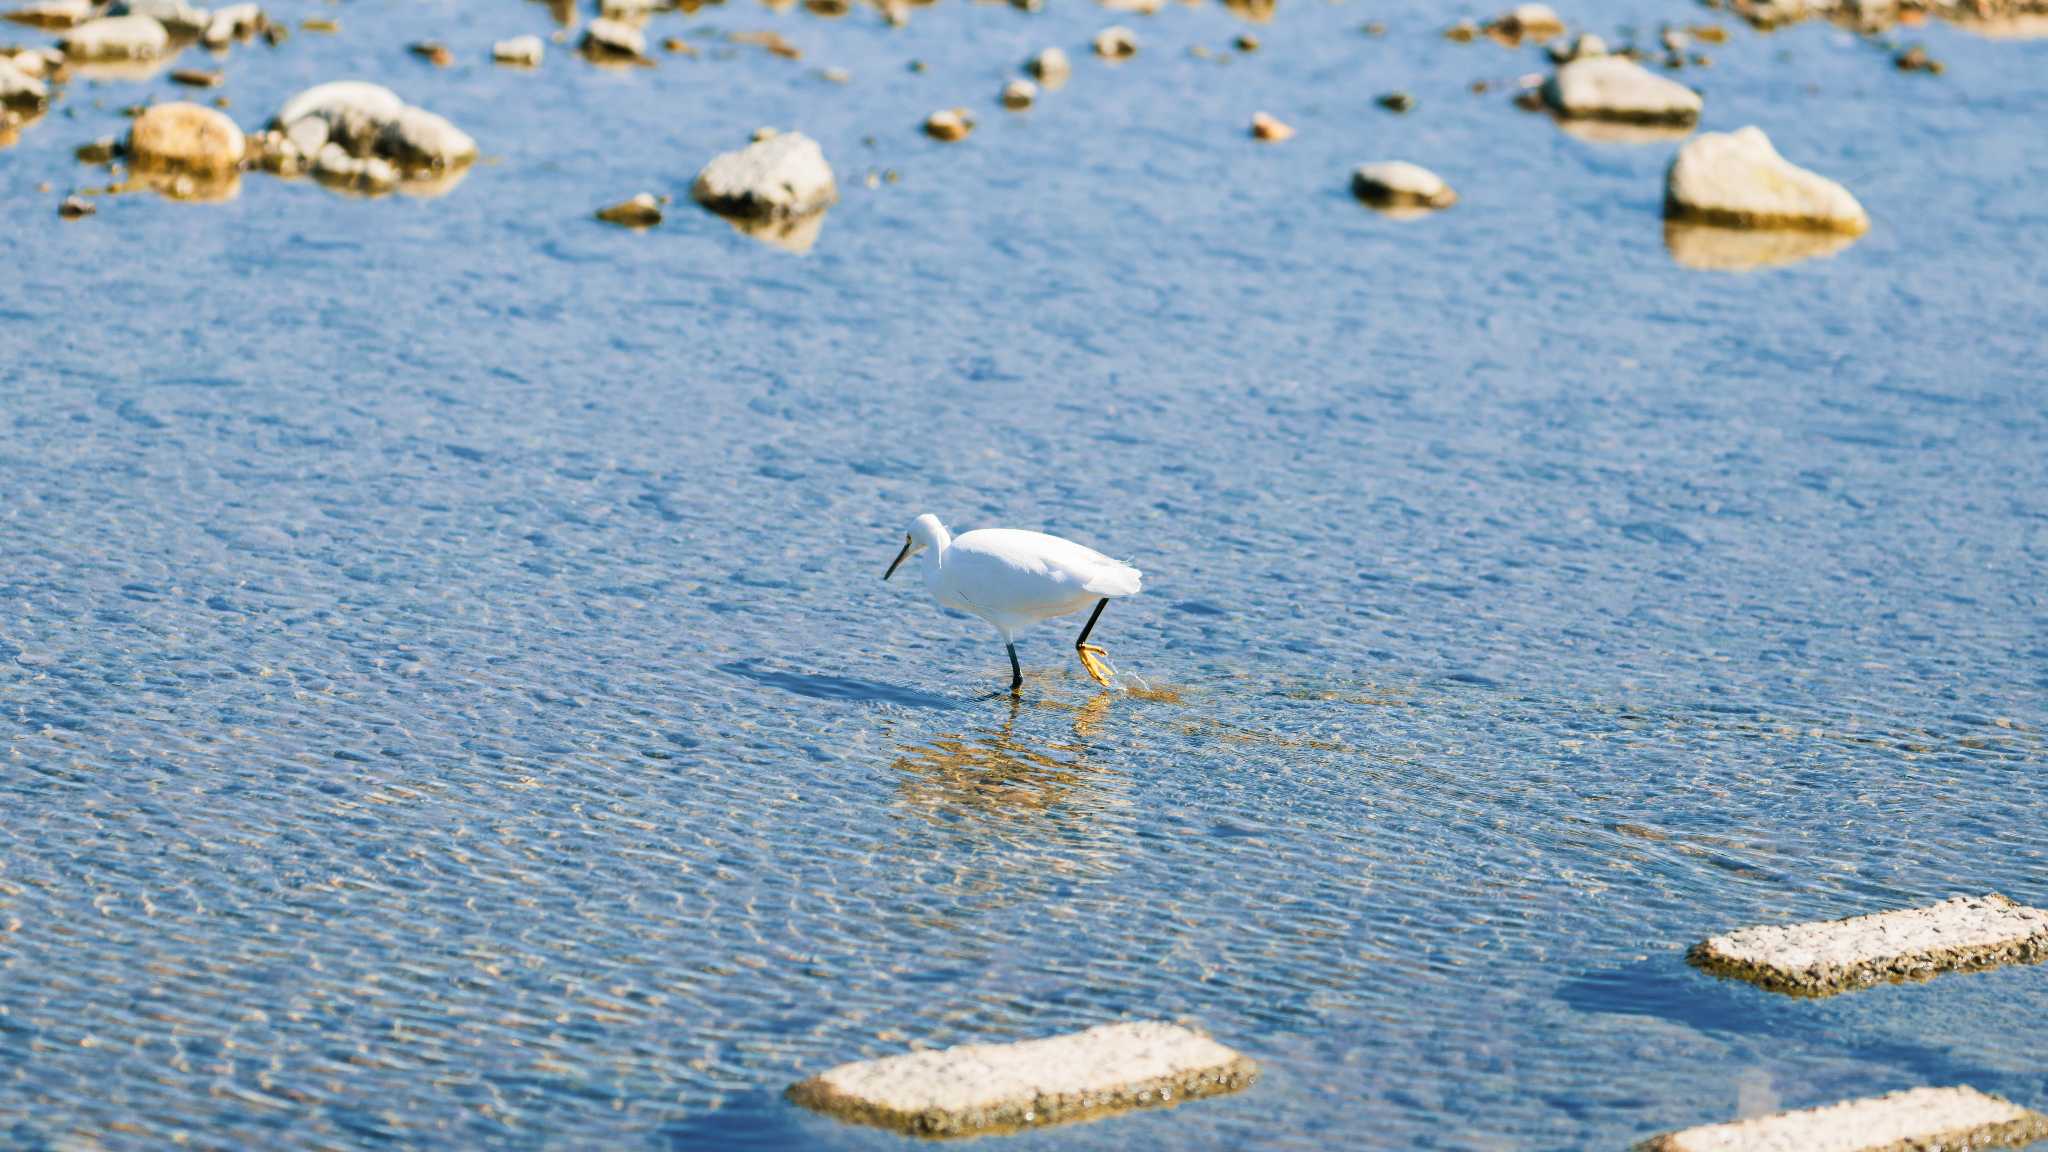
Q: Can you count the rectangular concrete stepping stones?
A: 3